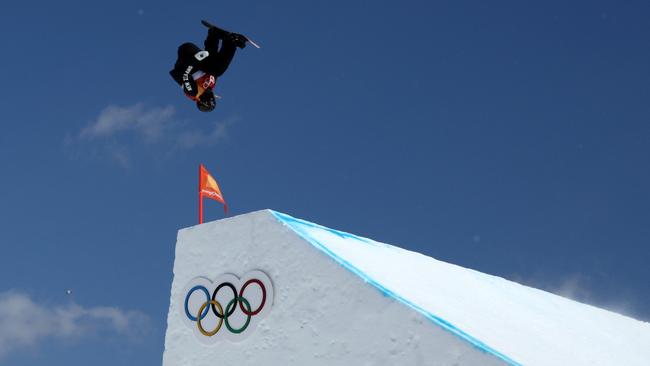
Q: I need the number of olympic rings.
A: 5